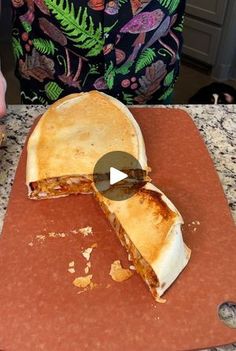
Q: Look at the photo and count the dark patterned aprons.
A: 1